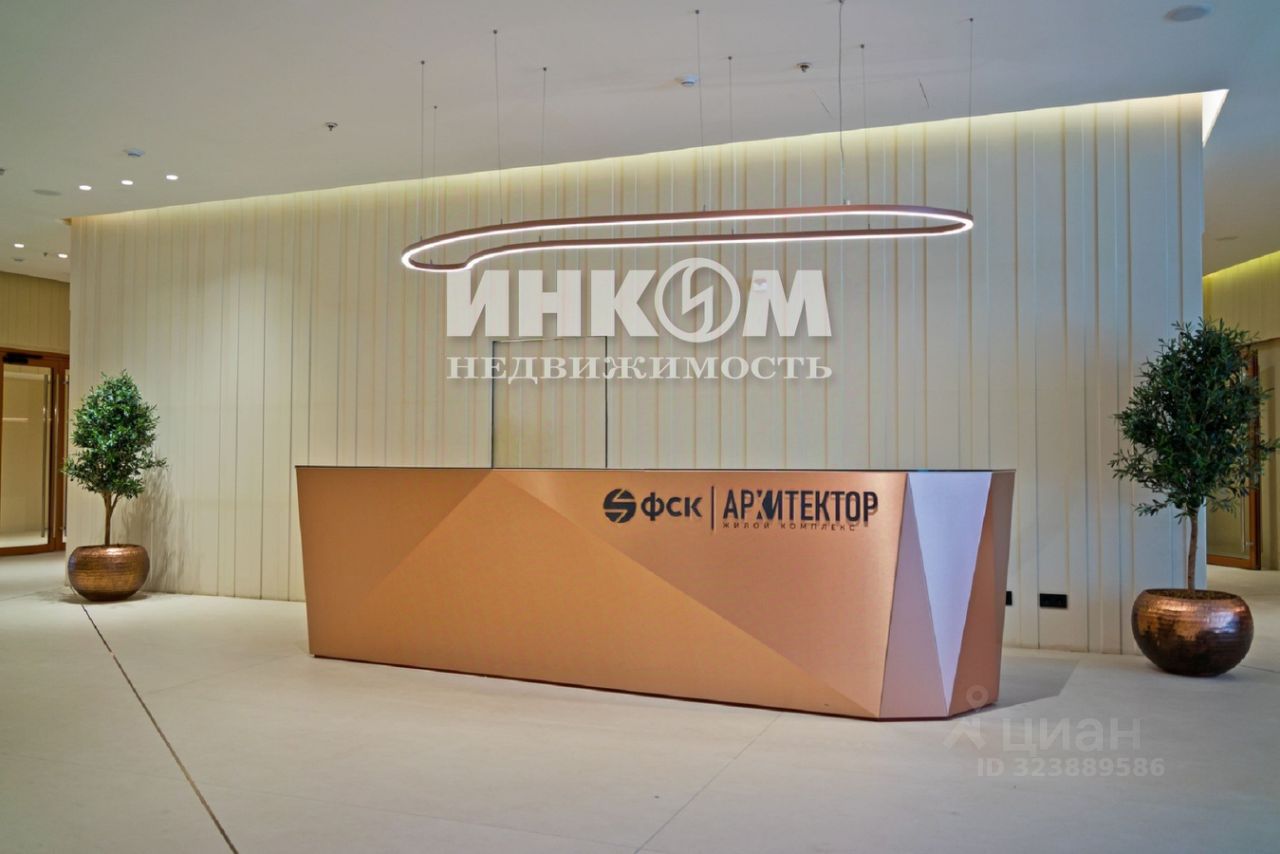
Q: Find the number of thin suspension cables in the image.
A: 9